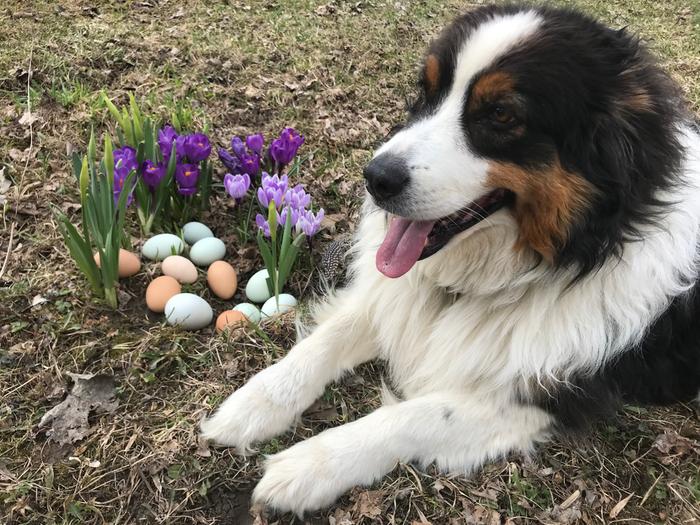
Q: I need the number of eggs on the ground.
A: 12